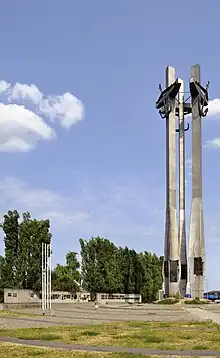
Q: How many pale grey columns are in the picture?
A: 3